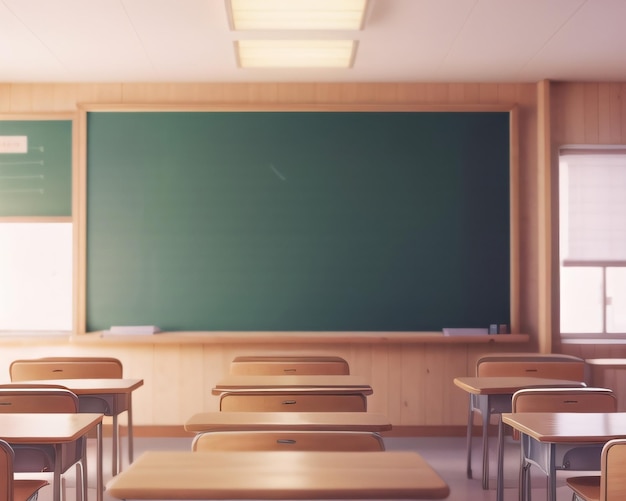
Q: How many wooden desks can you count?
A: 7